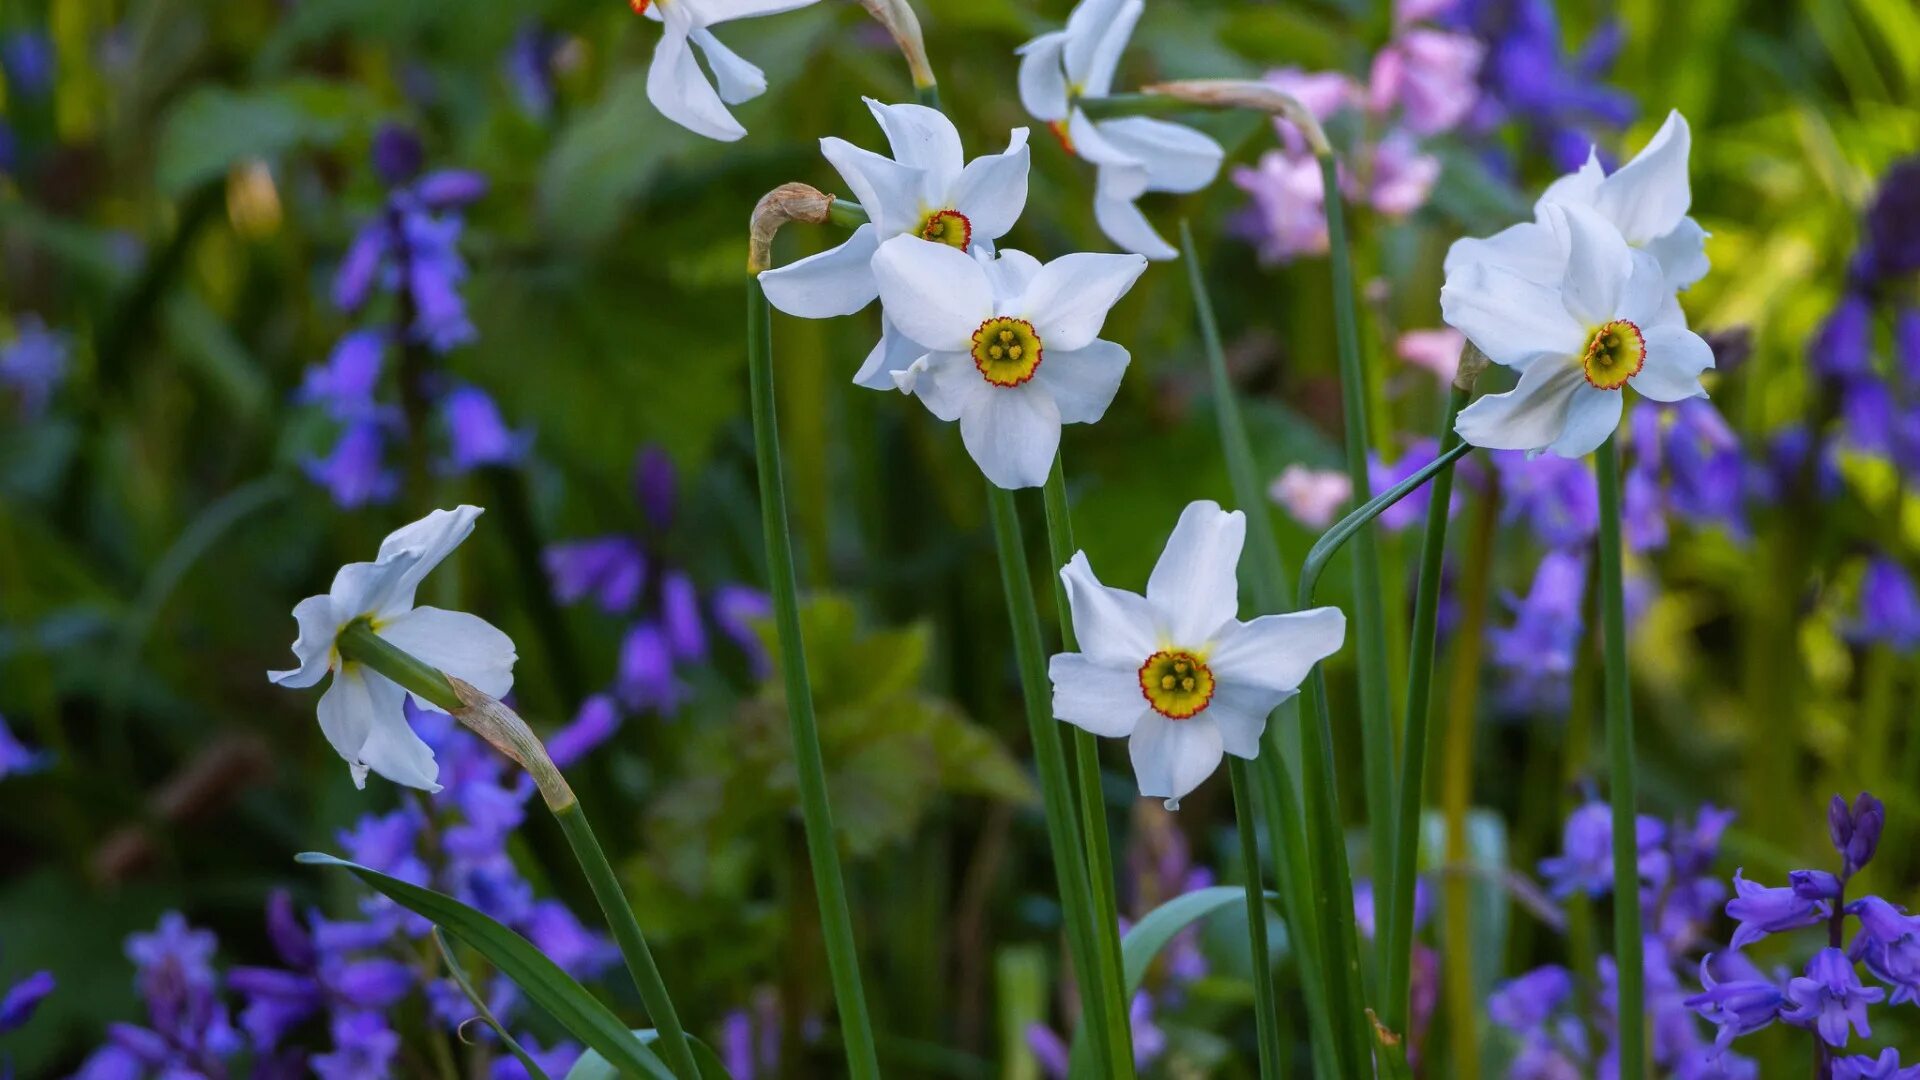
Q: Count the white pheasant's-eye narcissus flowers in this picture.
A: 8